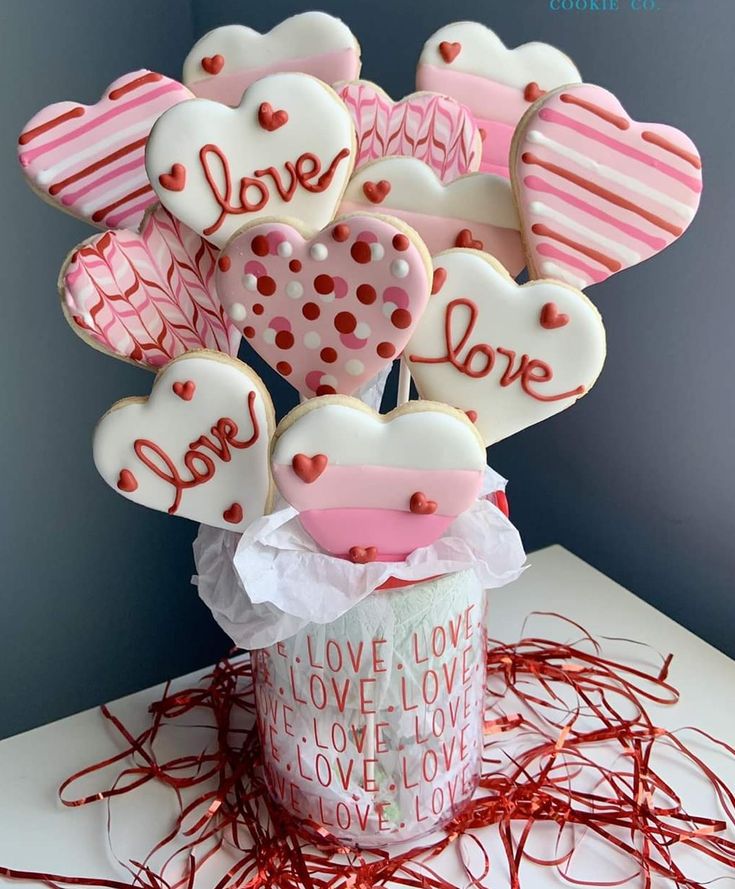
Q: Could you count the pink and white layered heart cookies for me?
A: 4